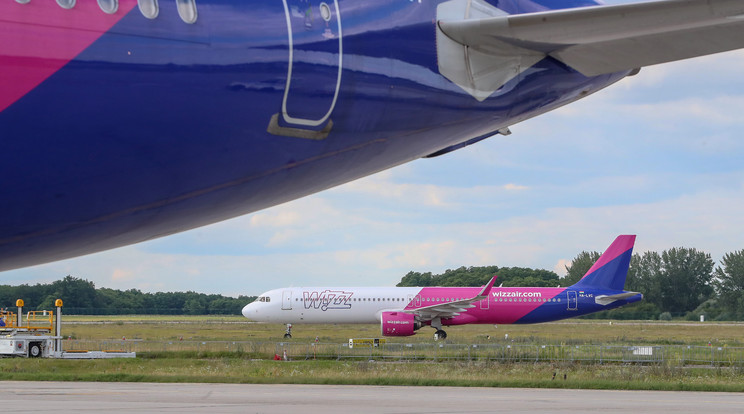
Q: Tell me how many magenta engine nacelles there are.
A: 1